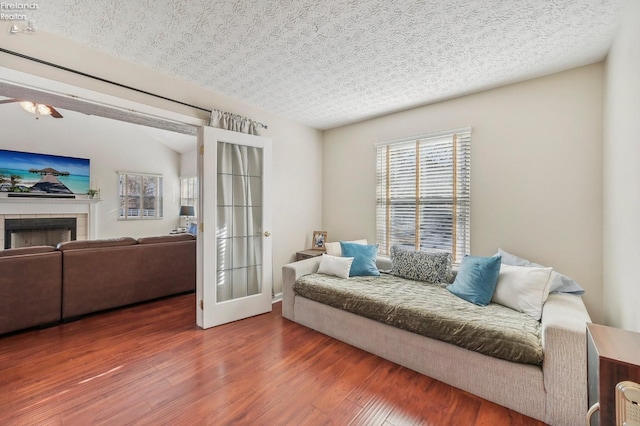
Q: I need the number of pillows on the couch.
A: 7